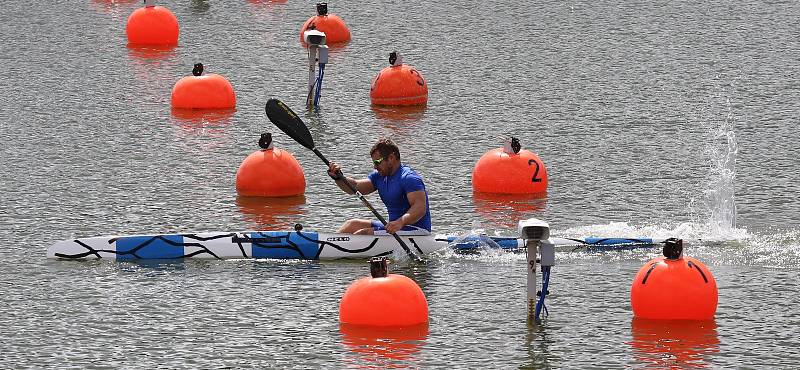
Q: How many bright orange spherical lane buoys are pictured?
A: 8